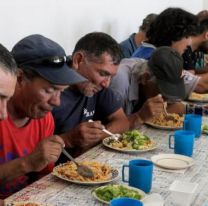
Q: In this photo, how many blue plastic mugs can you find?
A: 4